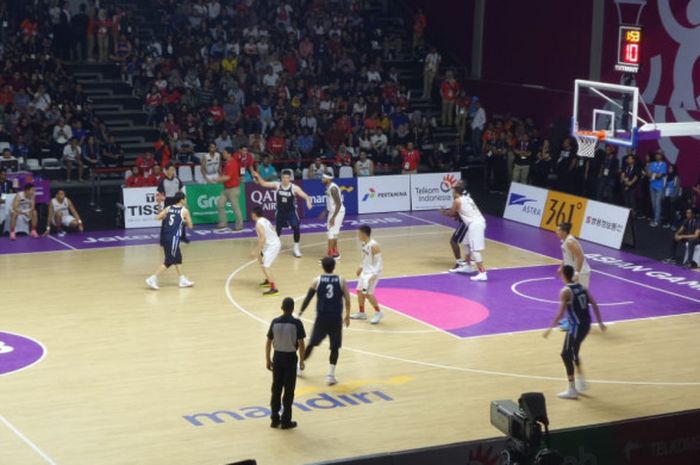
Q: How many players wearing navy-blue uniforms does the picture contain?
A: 5